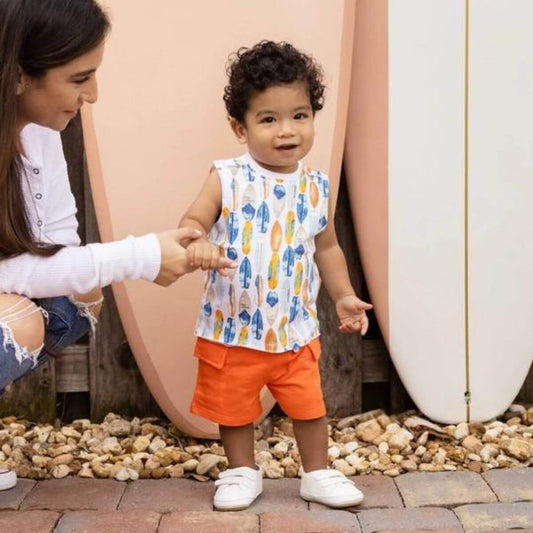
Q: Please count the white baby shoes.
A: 2